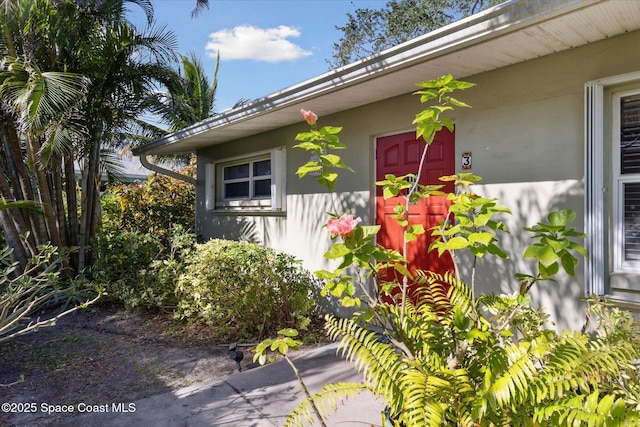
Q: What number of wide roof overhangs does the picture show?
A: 1